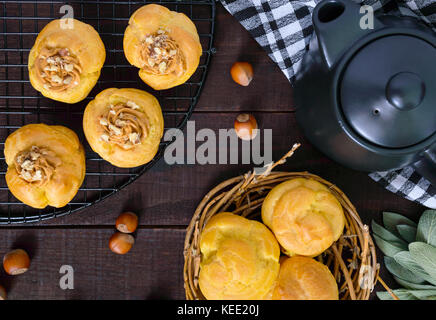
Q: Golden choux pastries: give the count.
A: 7